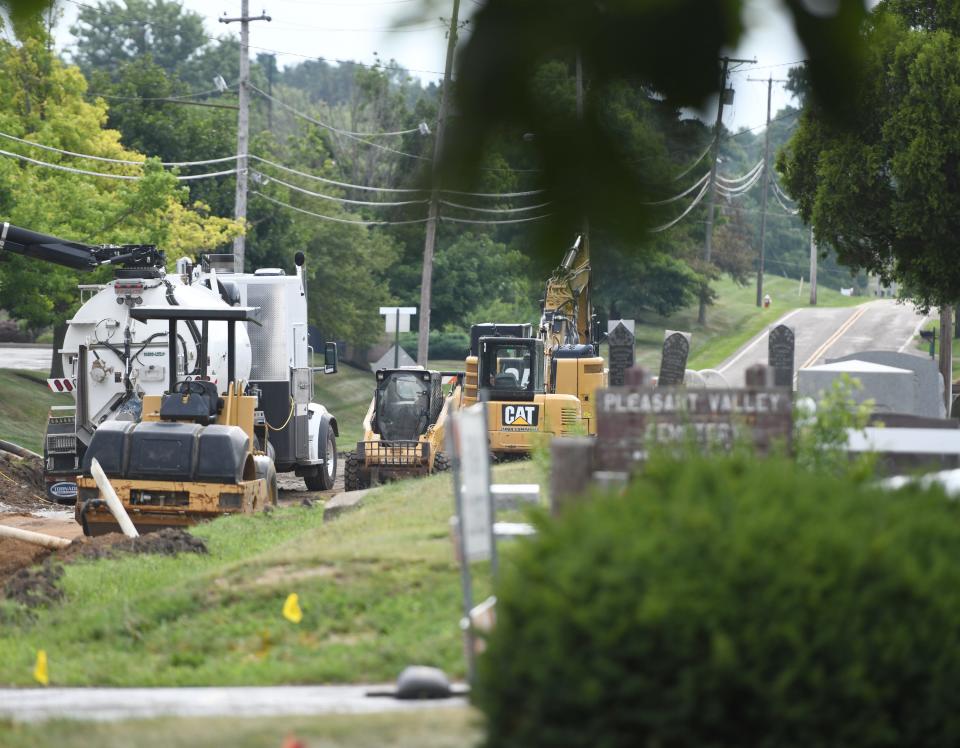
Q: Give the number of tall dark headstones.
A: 3